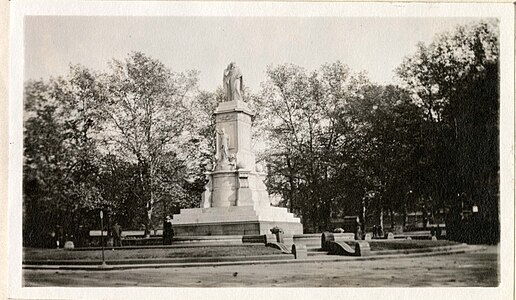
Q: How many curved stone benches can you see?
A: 2